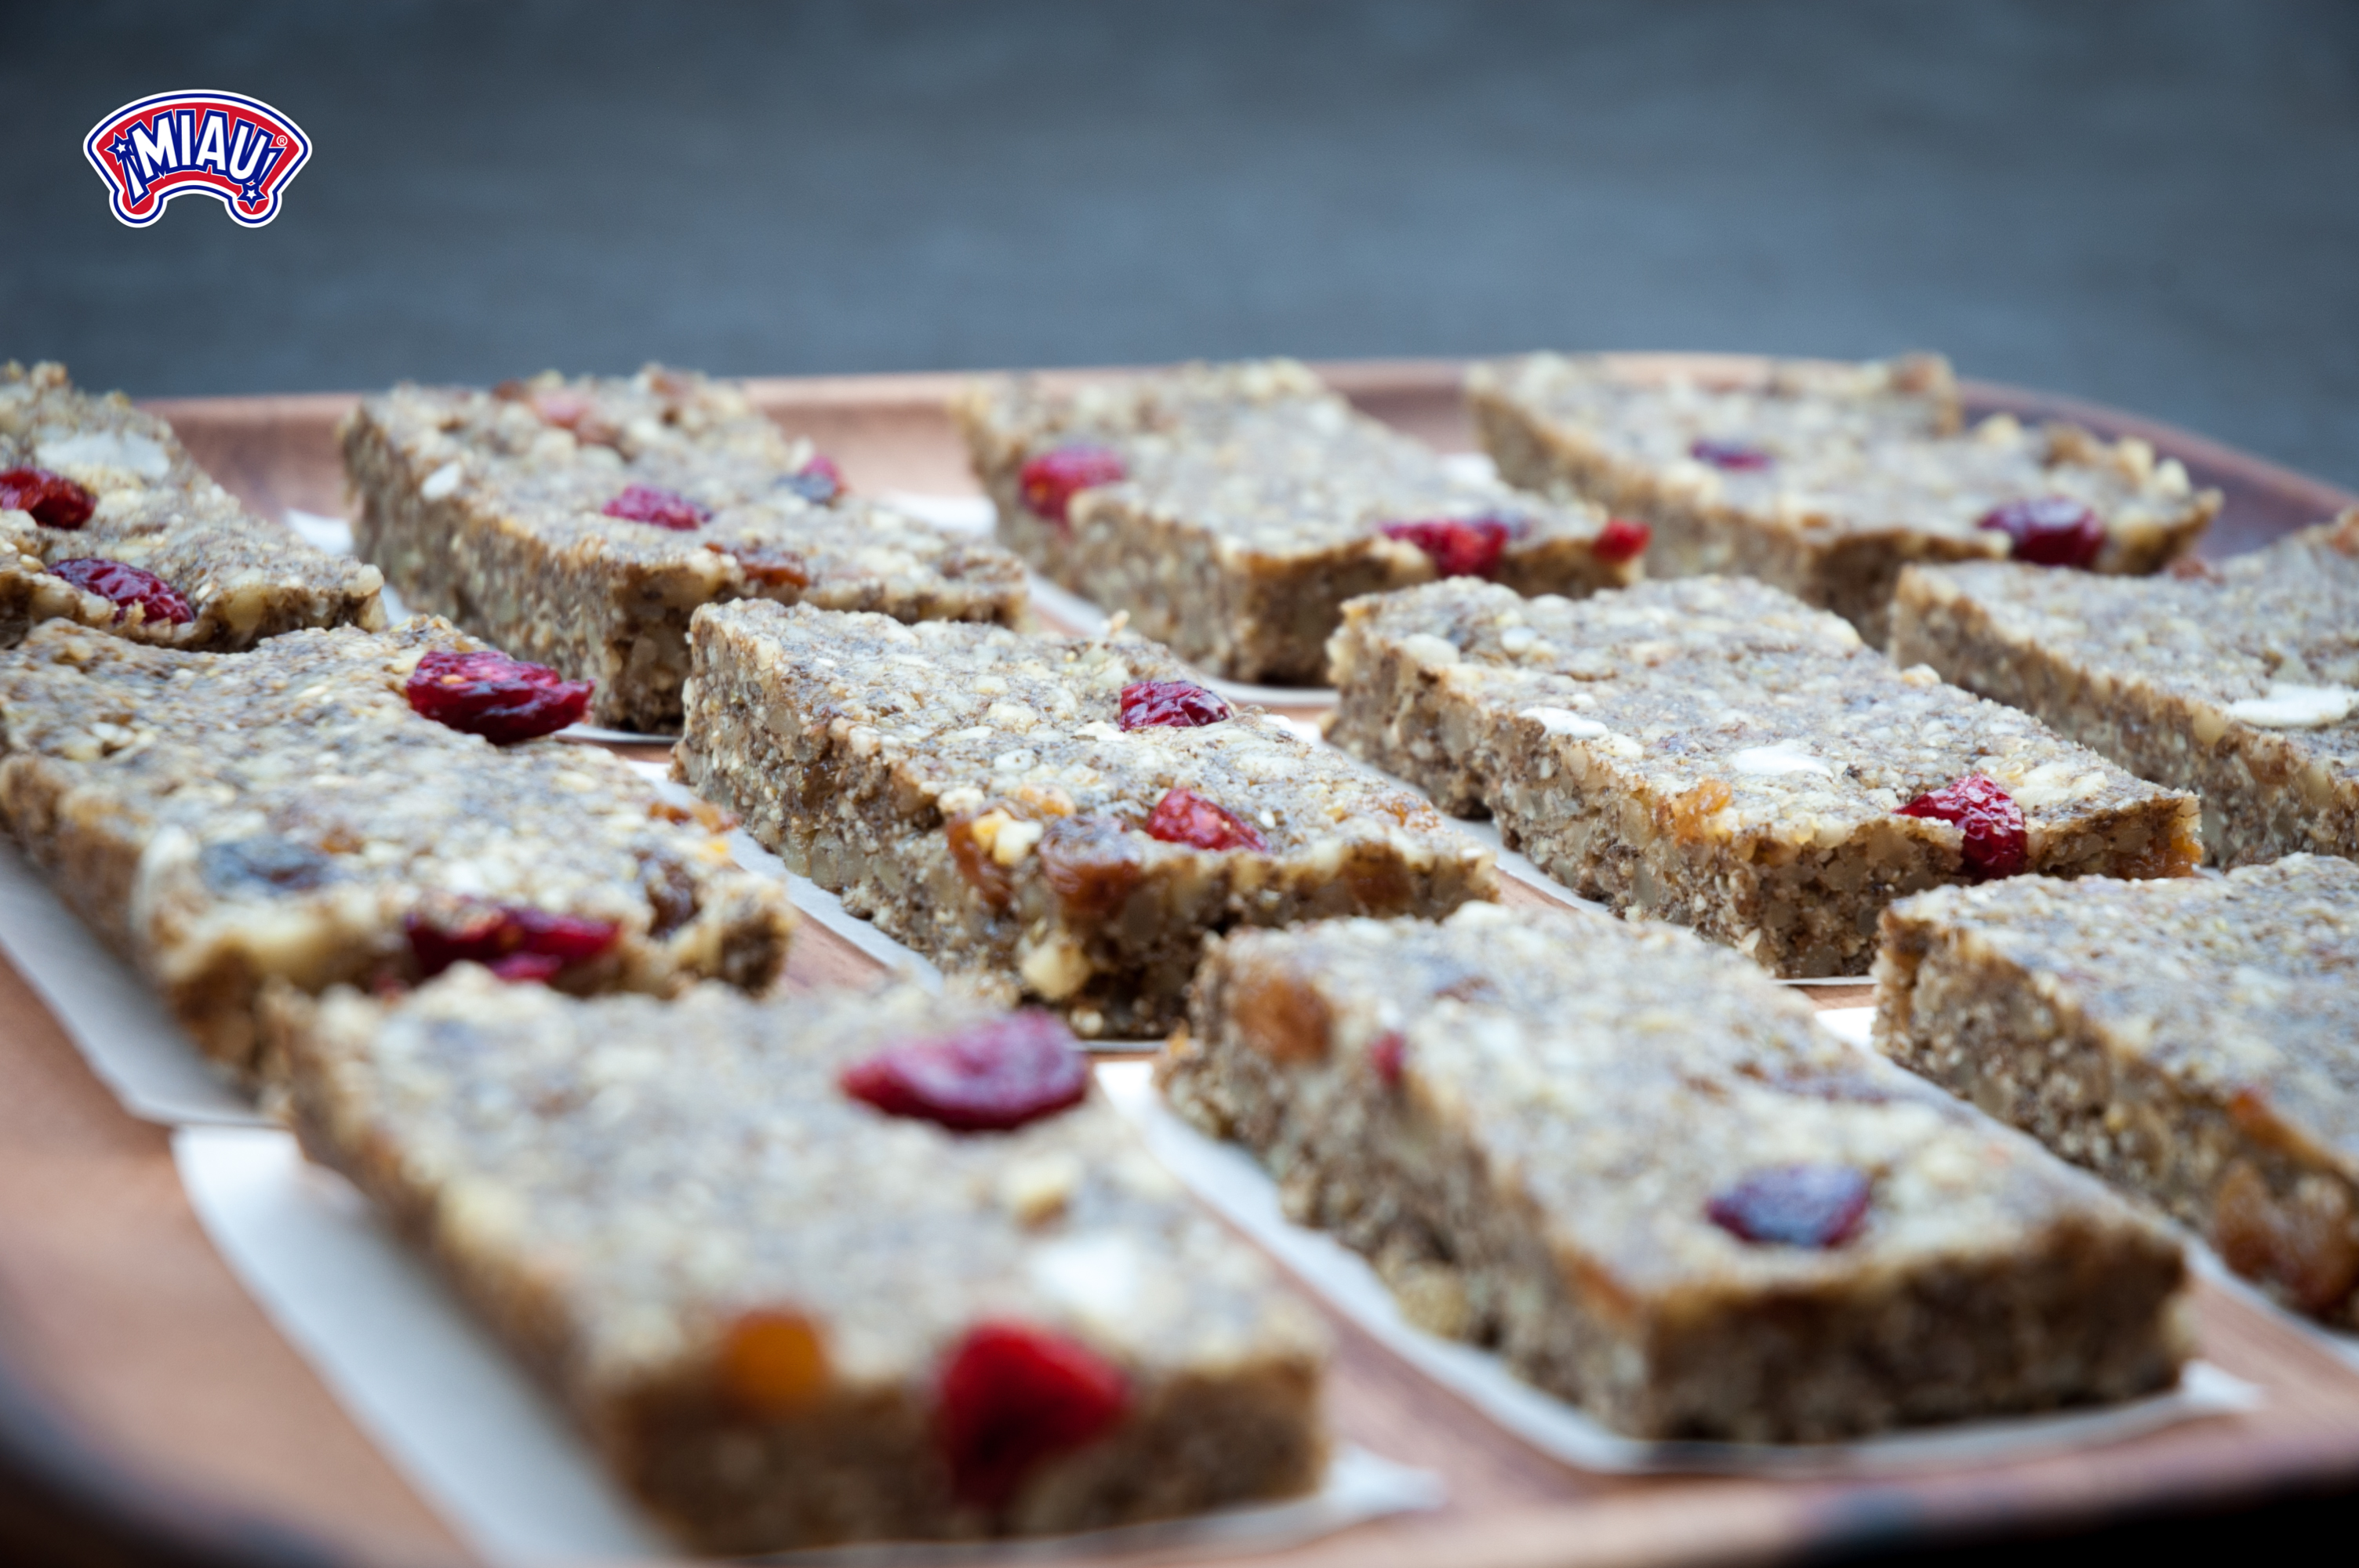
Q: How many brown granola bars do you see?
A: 11